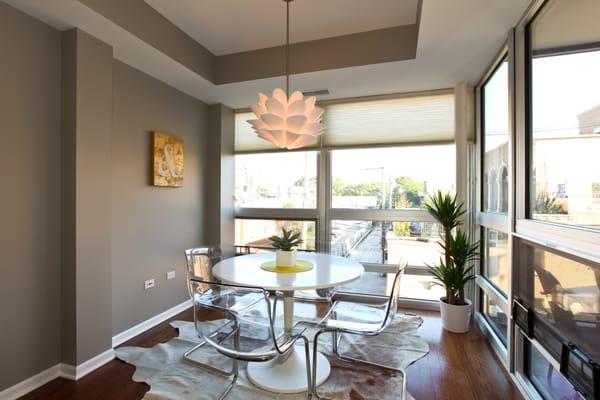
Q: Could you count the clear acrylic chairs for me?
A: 4